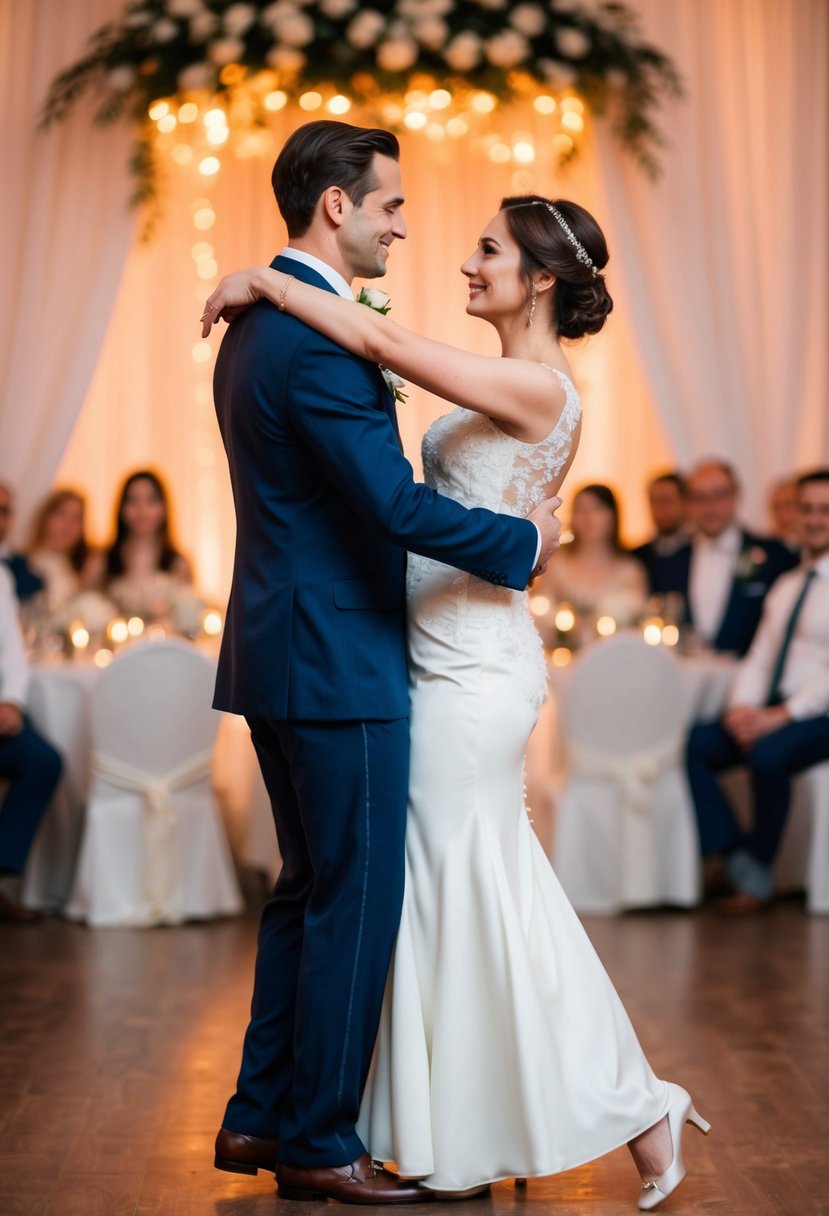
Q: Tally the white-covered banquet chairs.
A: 2